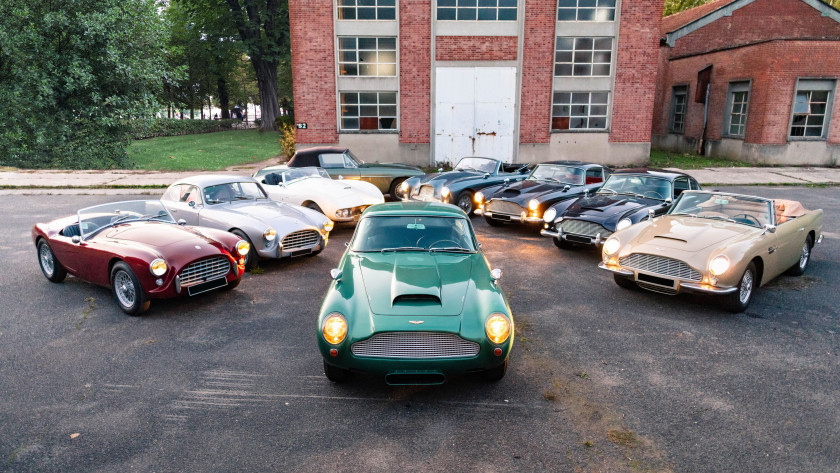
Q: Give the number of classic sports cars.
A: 9